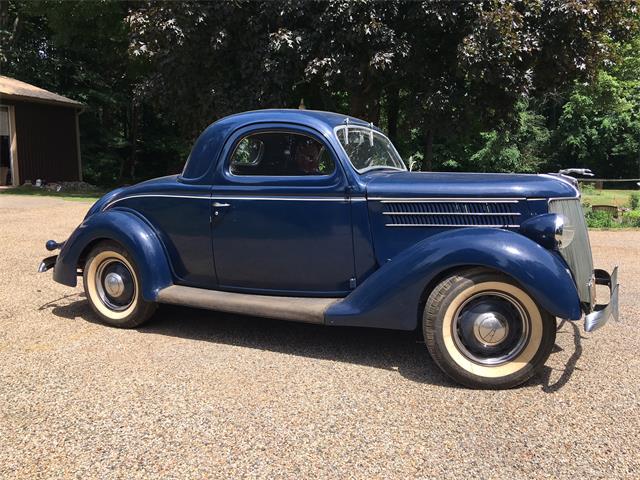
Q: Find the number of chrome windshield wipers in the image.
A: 2